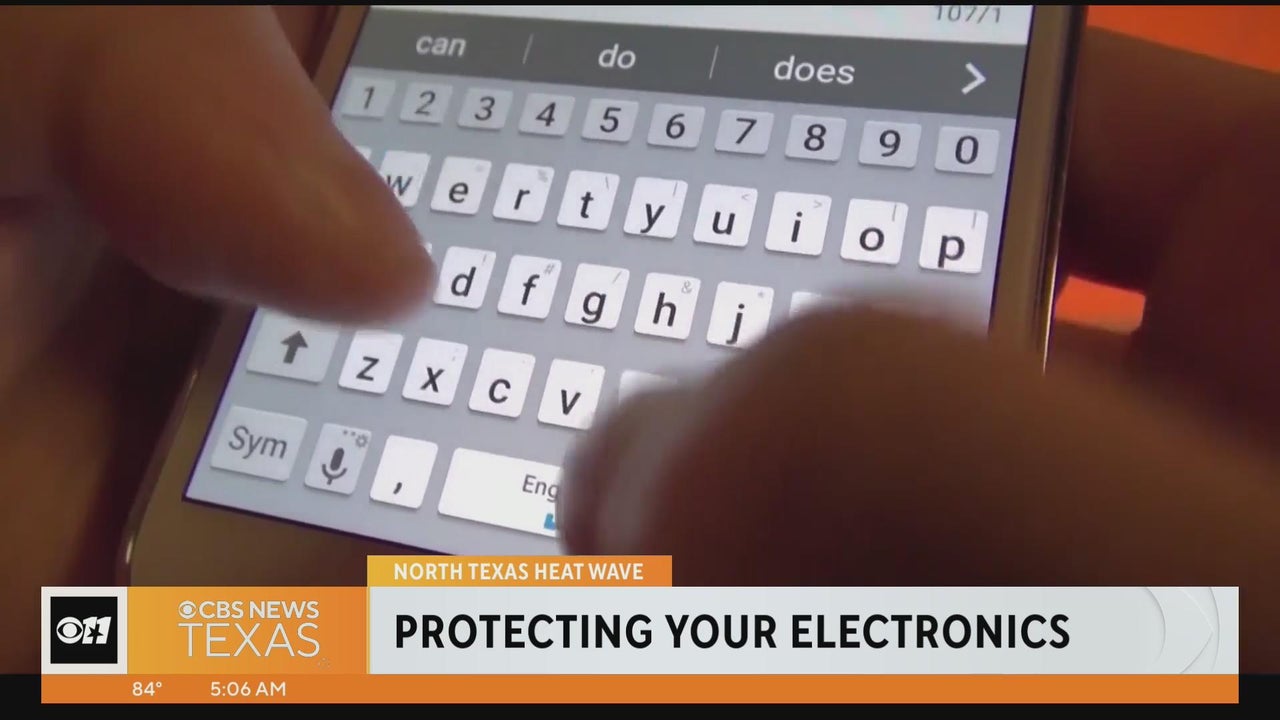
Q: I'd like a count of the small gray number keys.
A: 10